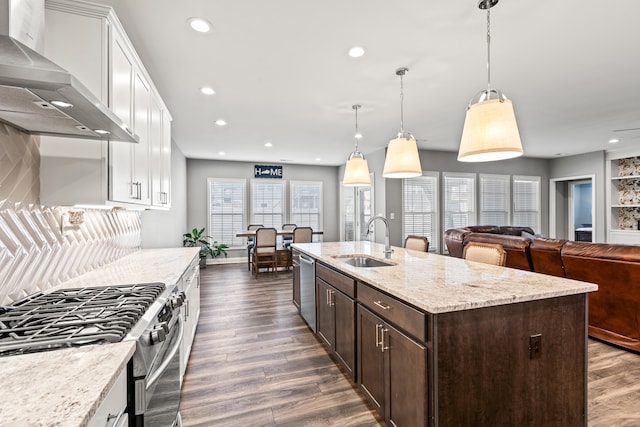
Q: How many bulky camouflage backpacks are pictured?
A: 0